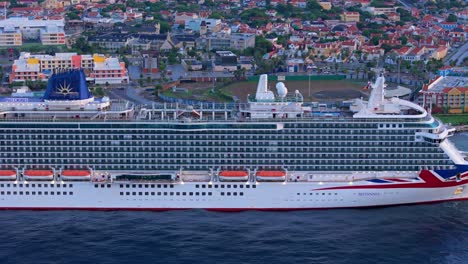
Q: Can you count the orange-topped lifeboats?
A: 5